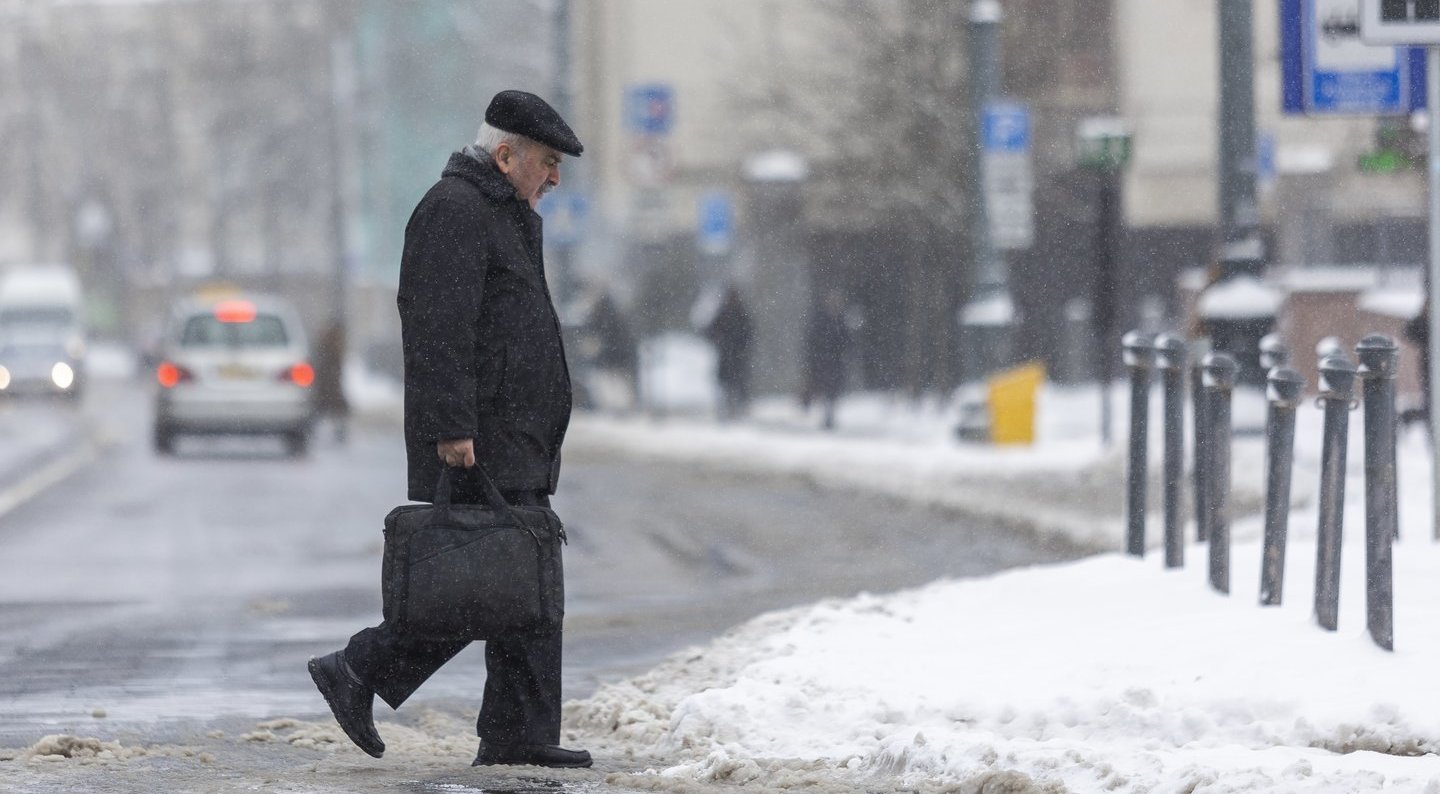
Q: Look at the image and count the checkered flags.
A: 0